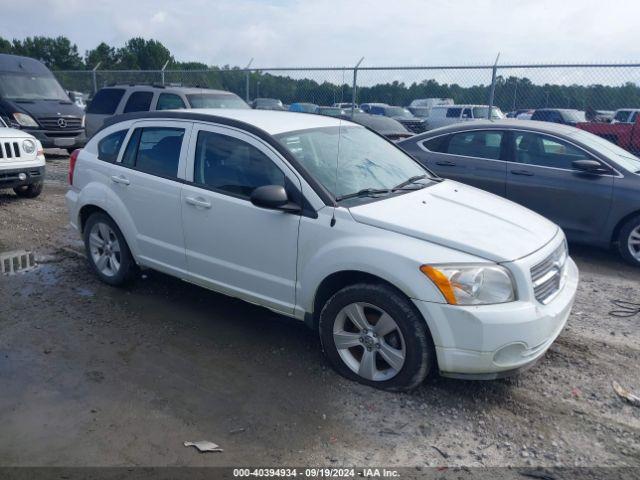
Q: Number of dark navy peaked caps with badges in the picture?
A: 0